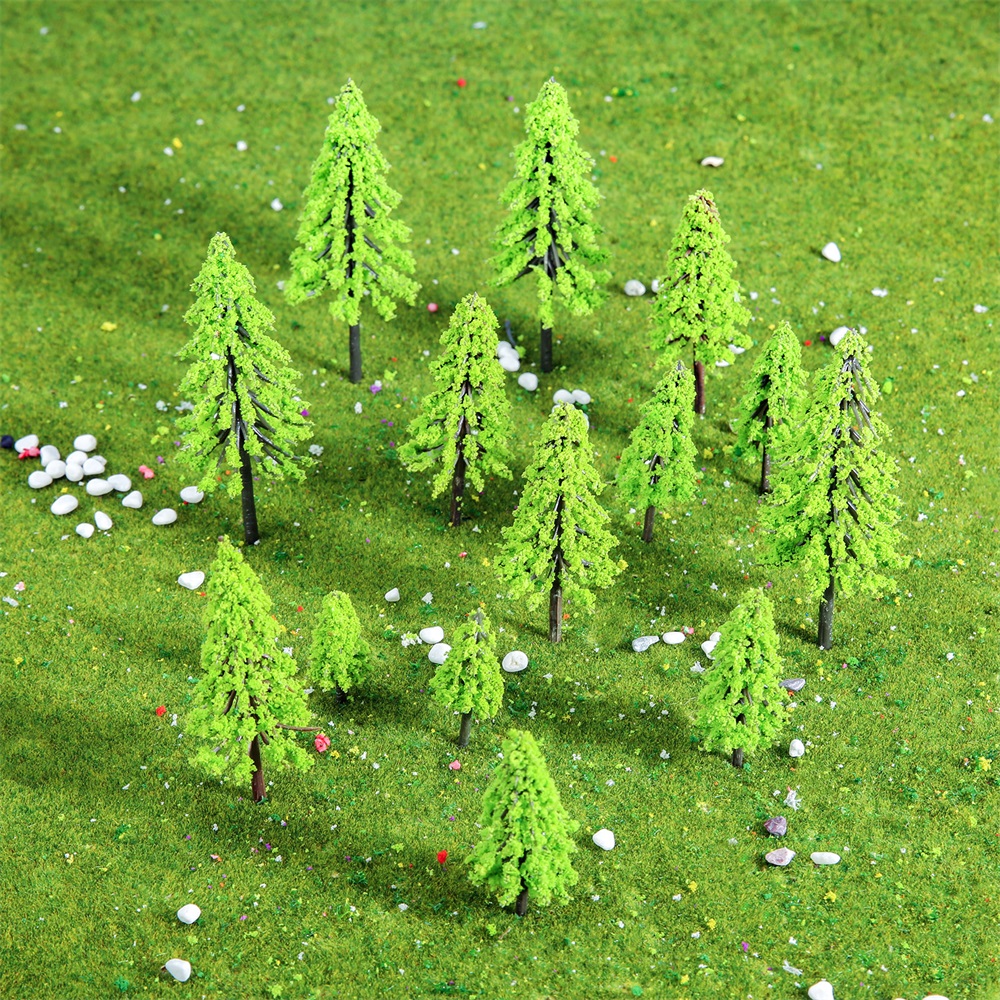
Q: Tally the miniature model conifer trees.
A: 14